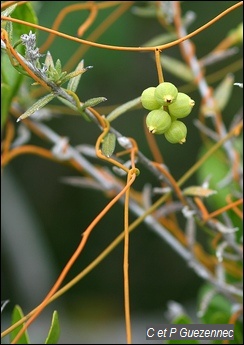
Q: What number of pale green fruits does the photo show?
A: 5